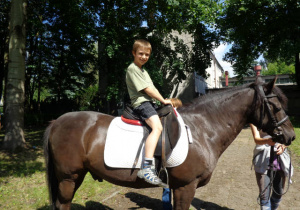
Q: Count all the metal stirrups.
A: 1